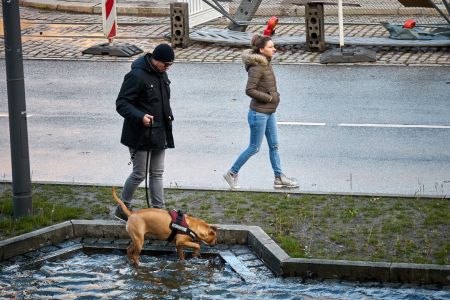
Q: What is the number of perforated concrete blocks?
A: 2